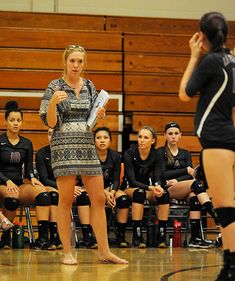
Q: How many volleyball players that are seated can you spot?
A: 5